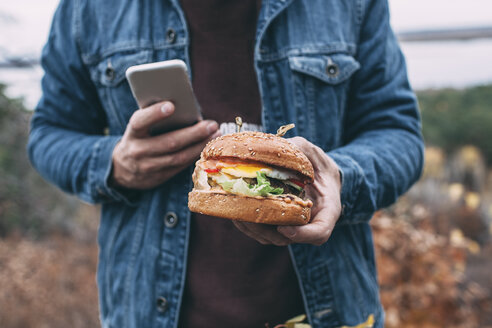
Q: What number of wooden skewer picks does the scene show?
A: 2